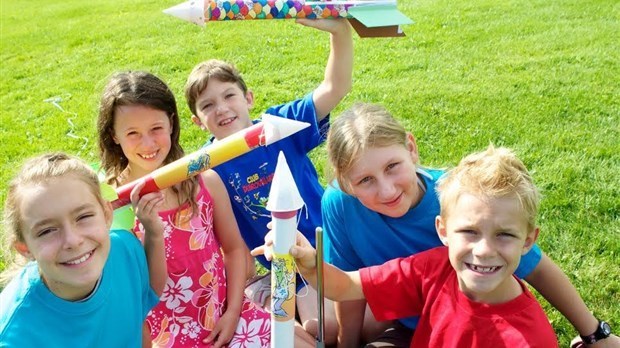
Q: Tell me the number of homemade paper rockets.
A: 3